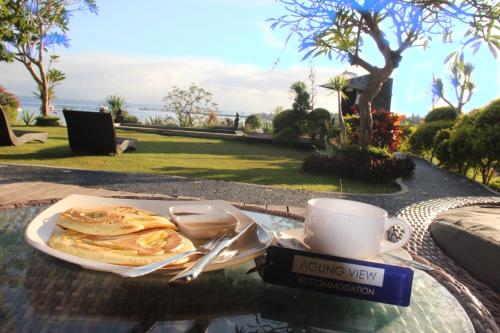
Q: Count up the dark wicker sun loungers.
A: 2